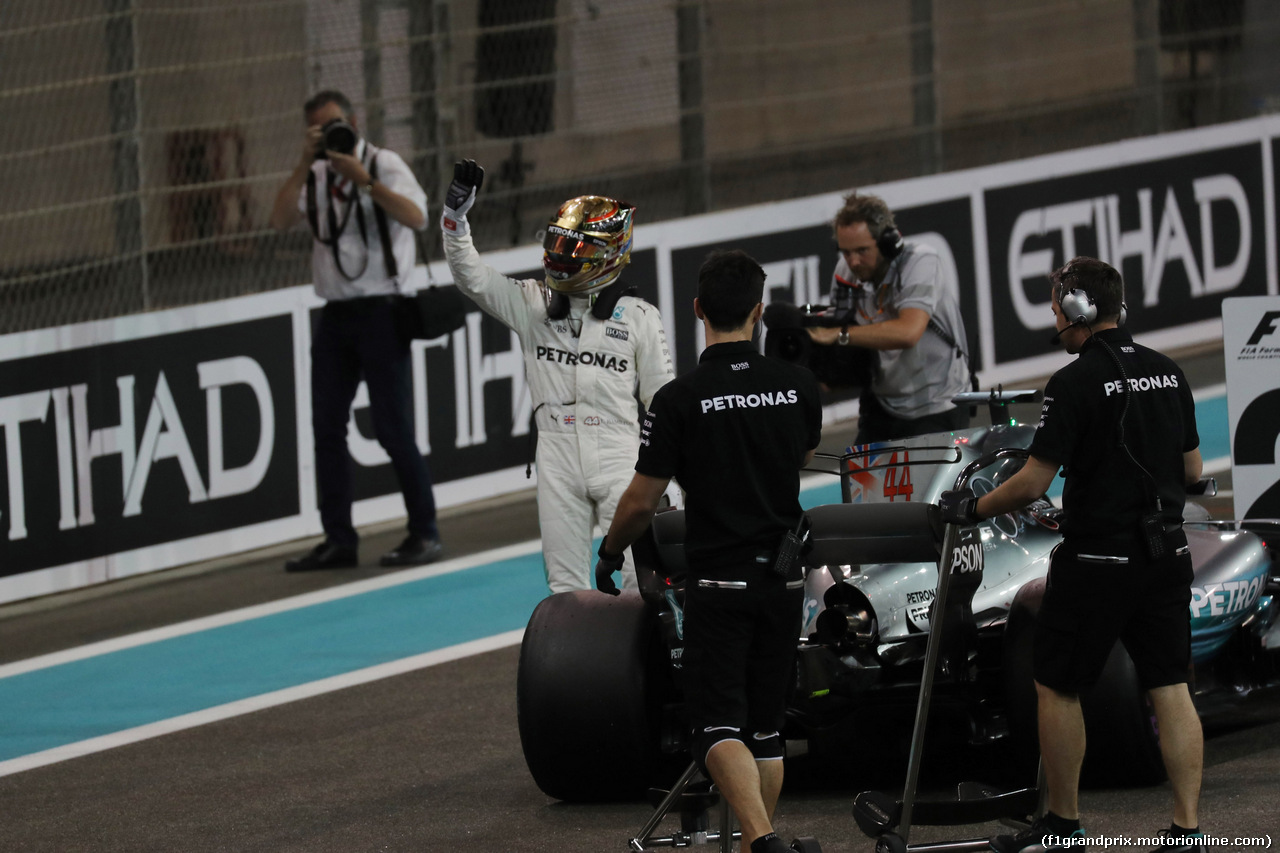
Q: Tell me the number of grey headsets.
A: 1